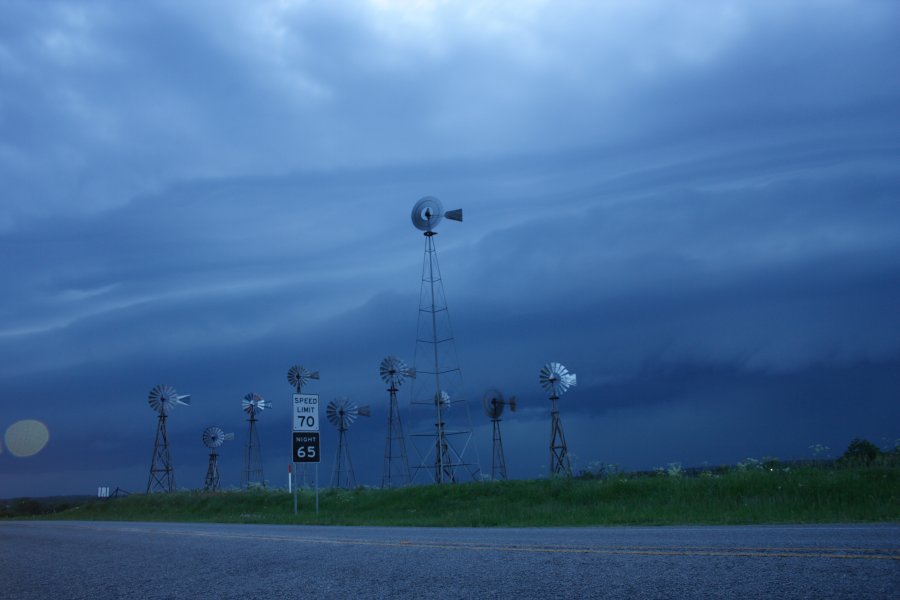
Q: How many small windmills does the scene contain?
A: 9